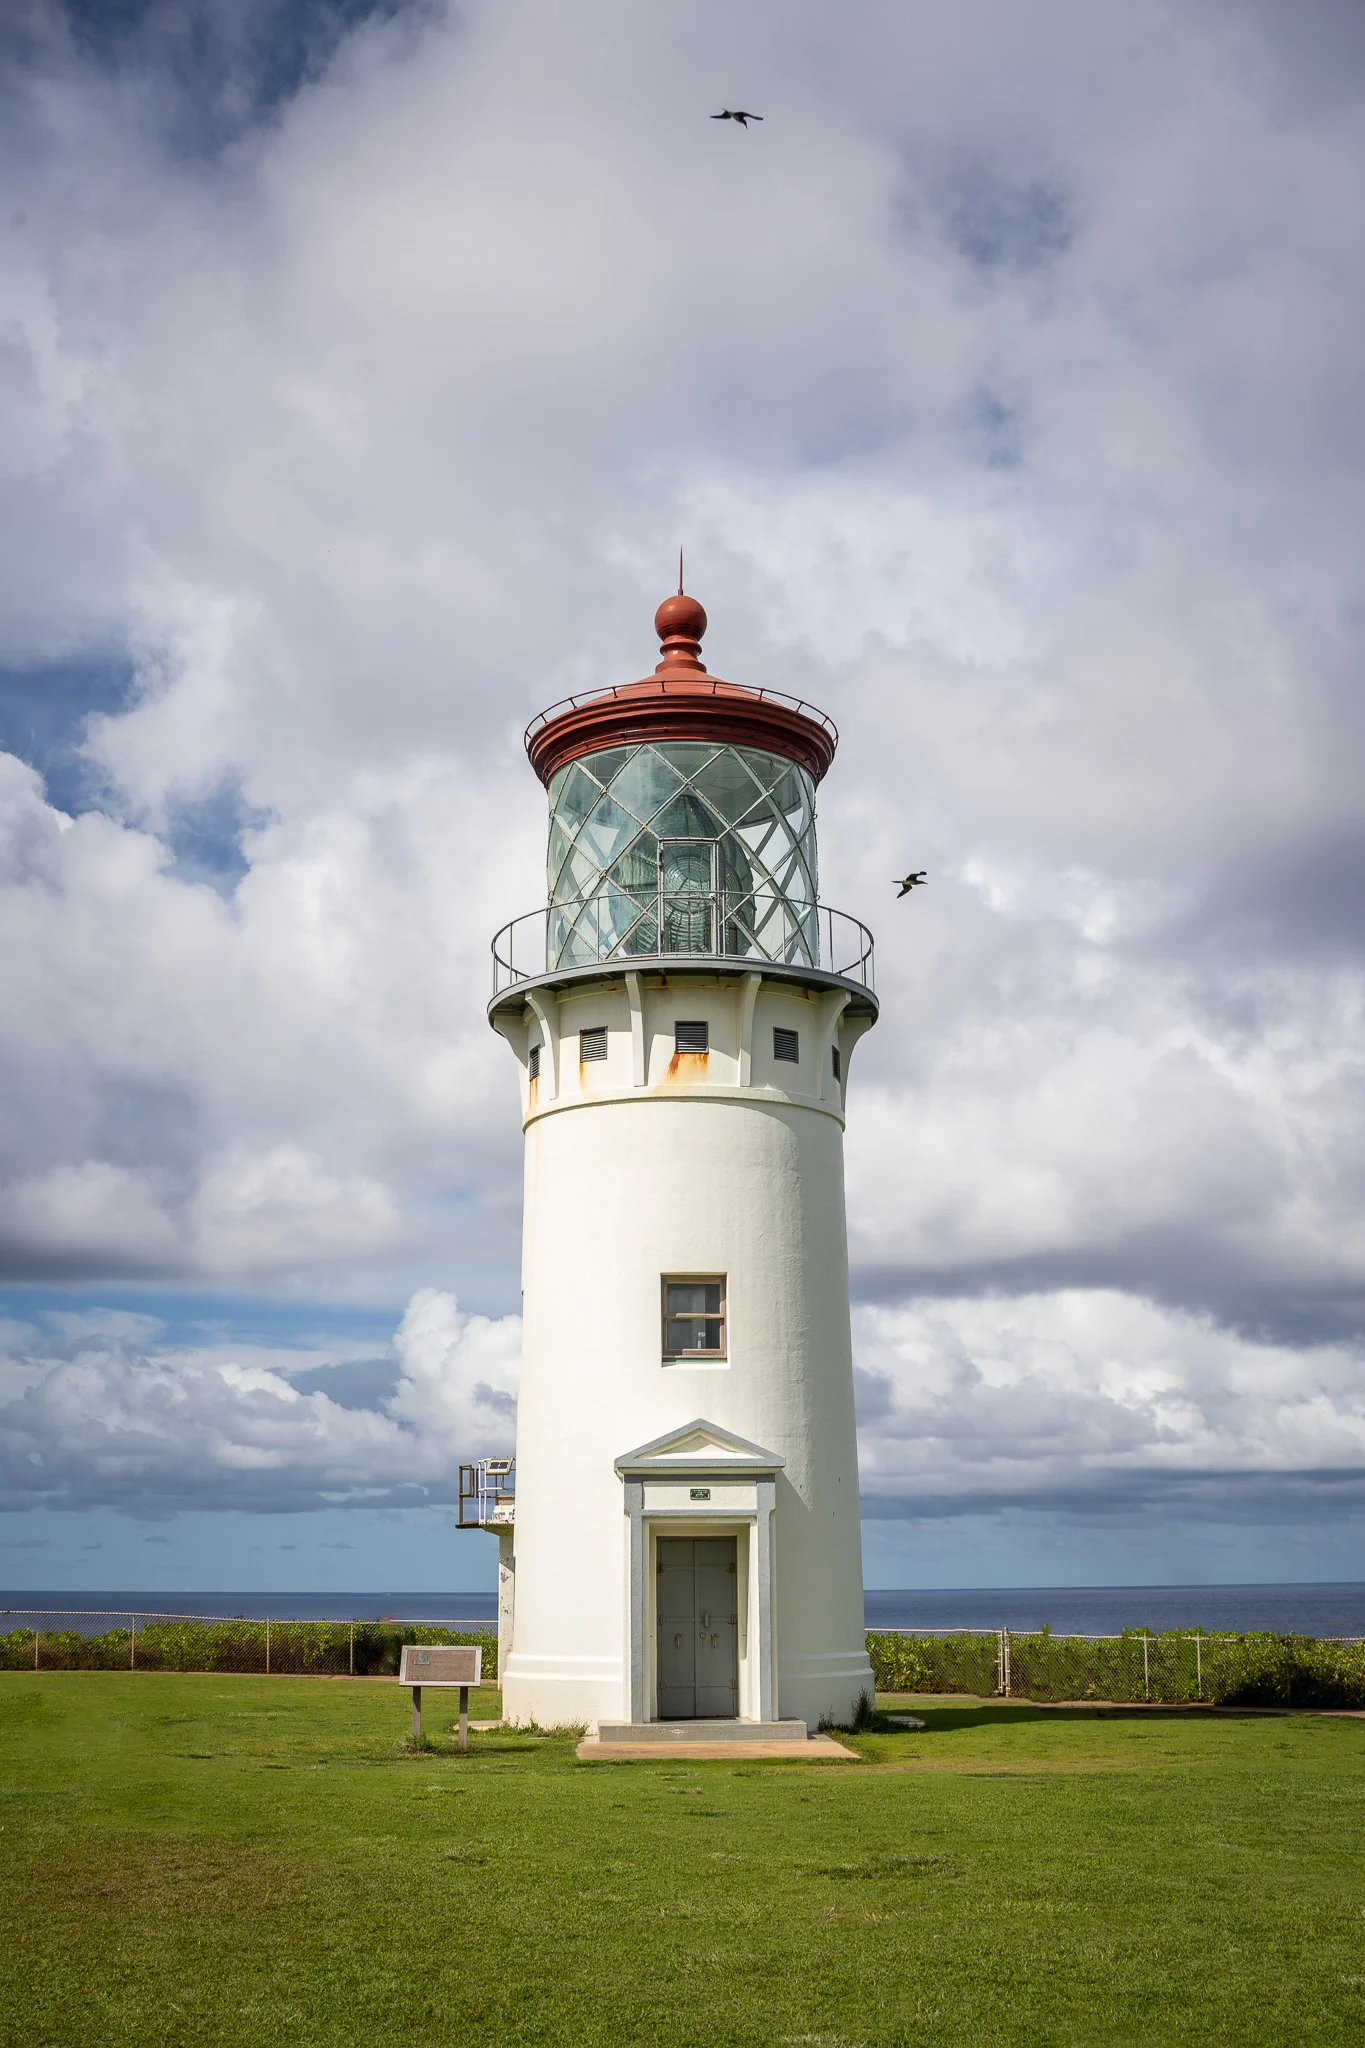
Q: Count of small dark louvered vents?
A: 5